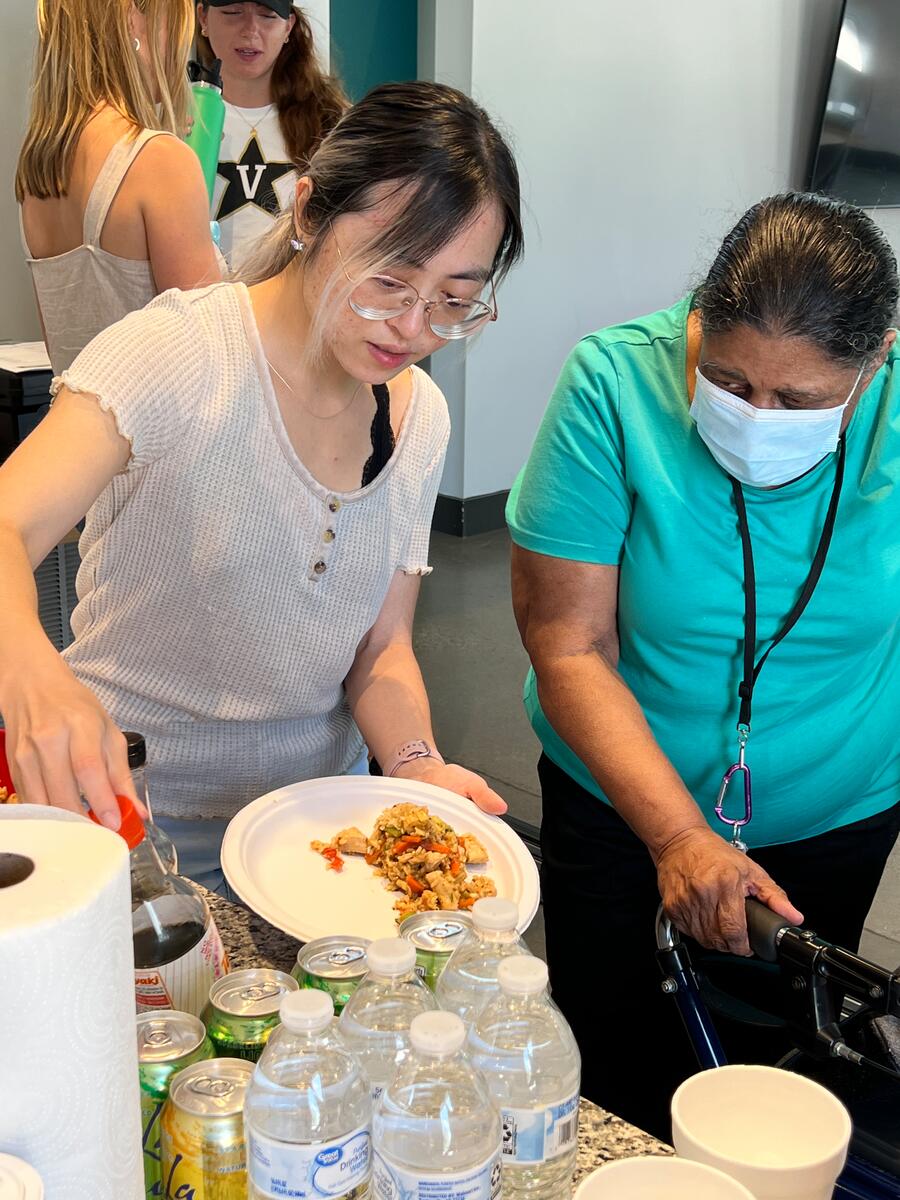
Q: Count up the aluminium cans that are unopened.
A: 5